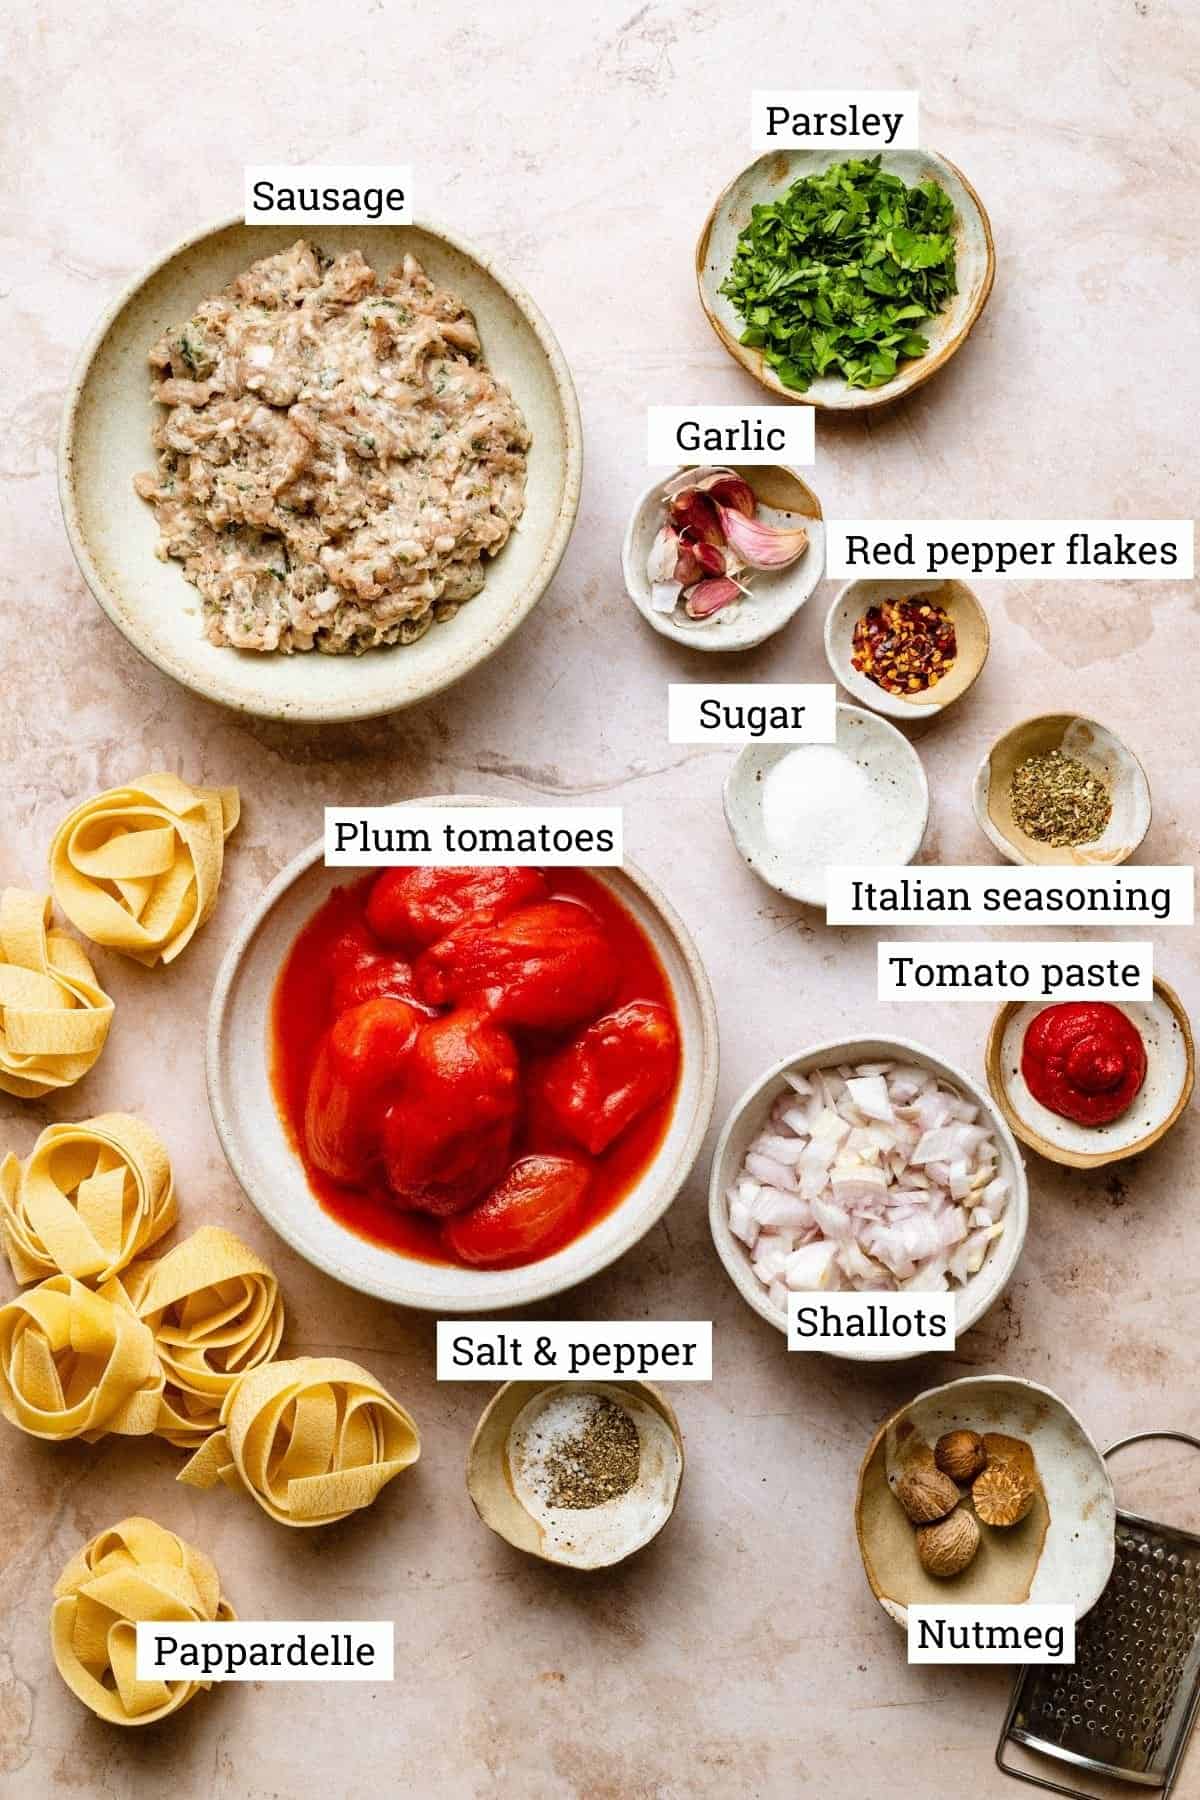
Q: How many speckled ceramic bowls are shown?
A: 11